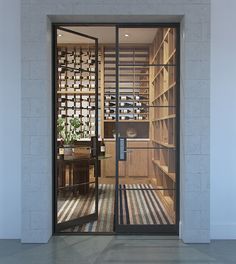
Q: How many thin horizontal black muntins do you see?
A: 8